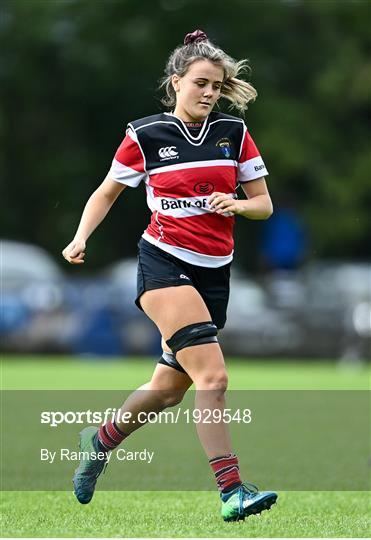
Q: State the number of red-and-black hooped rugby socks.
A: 2